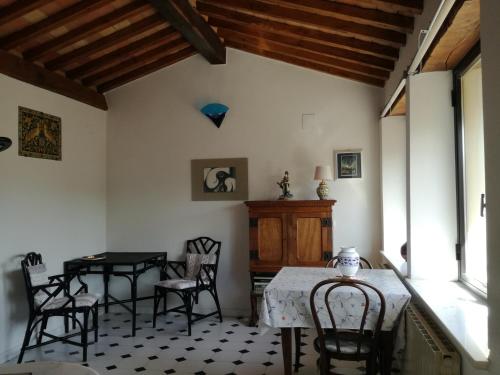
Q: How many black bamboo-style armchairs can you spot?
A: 2